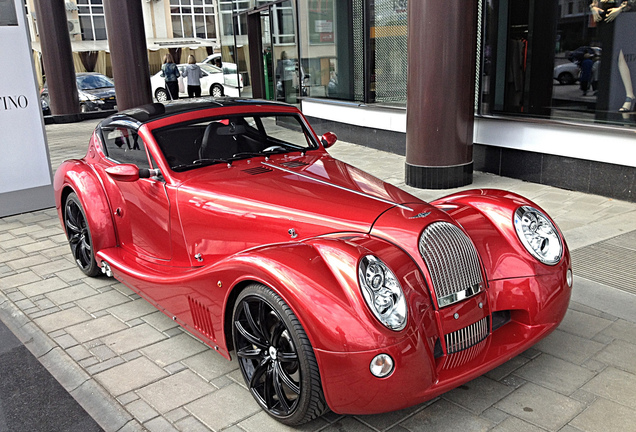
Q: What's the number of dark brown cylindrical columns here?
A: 3